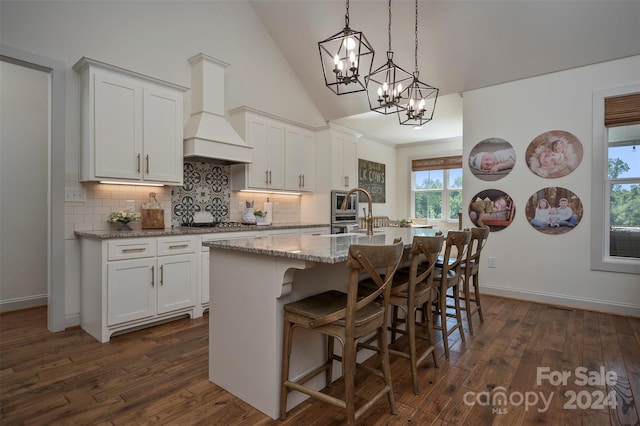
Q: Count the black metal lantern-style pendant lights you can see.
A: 3